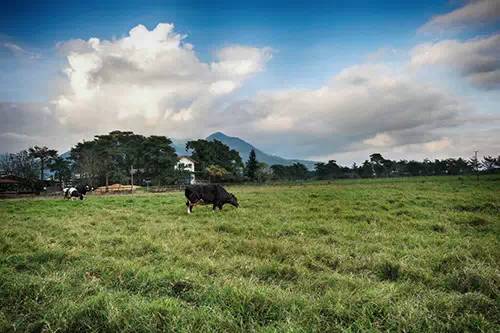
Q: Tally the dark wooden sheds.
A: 1